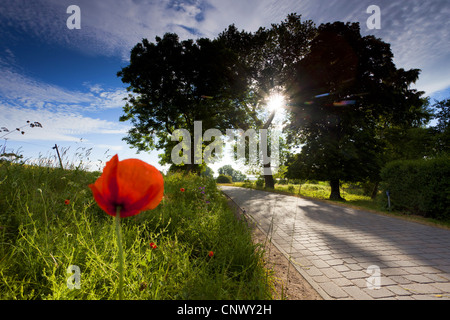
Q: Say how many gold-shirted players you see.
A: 0